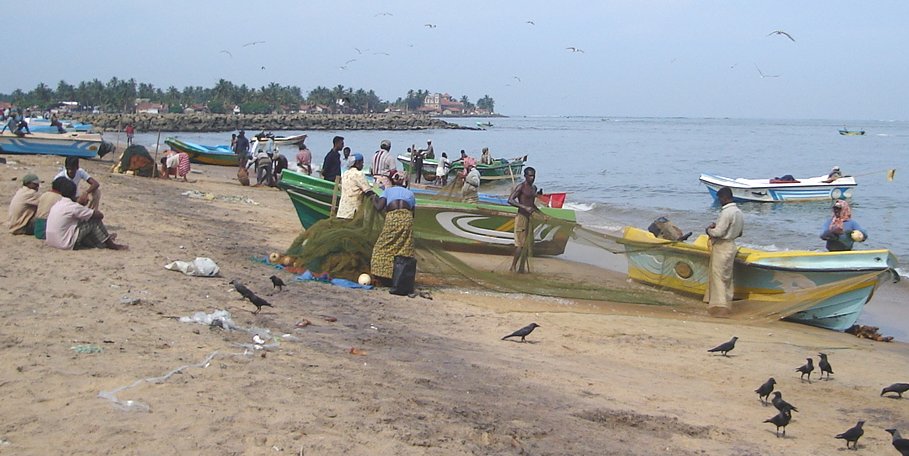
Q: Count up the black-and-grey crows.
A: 13